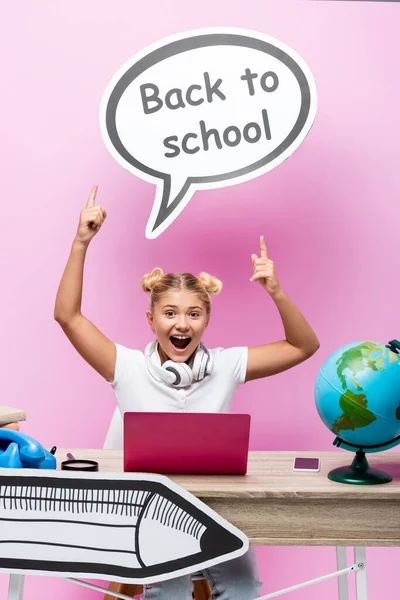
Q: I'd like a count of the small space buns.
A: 2